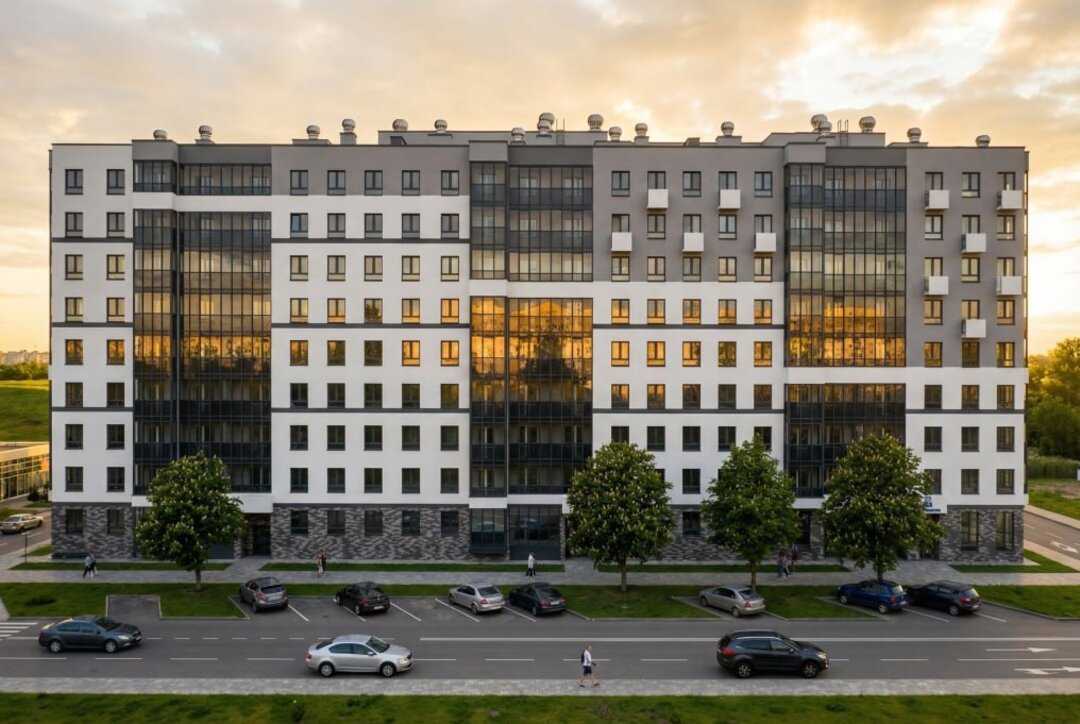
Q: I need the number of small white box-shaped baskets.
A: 11